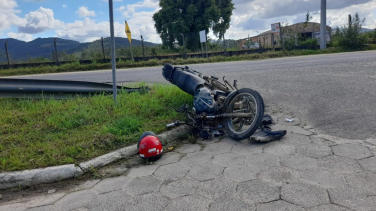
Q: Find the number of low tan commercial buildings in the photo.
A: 1